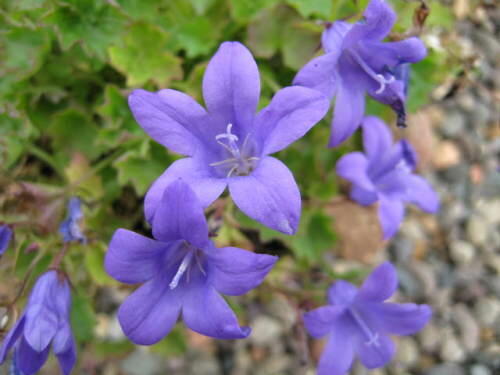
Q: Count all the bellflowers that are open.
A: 5